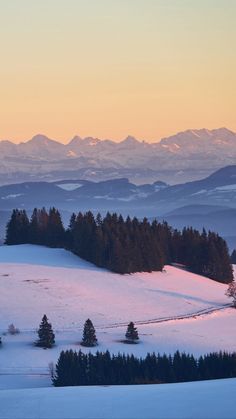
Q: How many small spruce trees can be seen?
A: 3